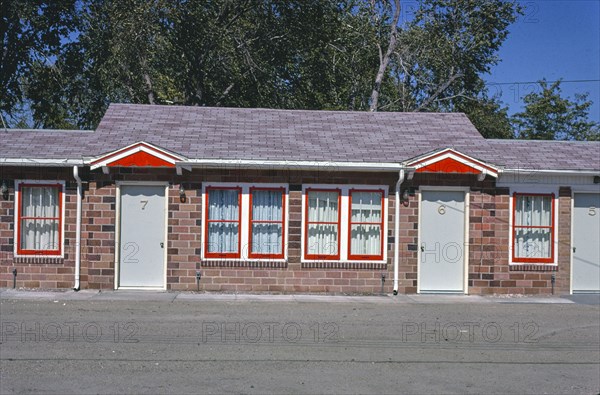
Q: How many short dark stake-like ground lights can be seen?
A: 4